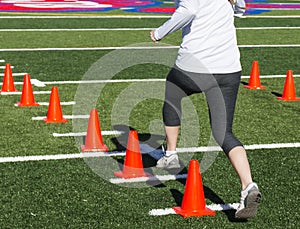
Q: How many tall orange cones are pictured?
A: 8